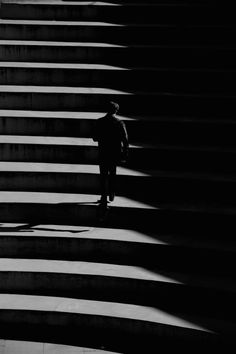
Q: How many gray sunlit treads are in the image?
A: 13